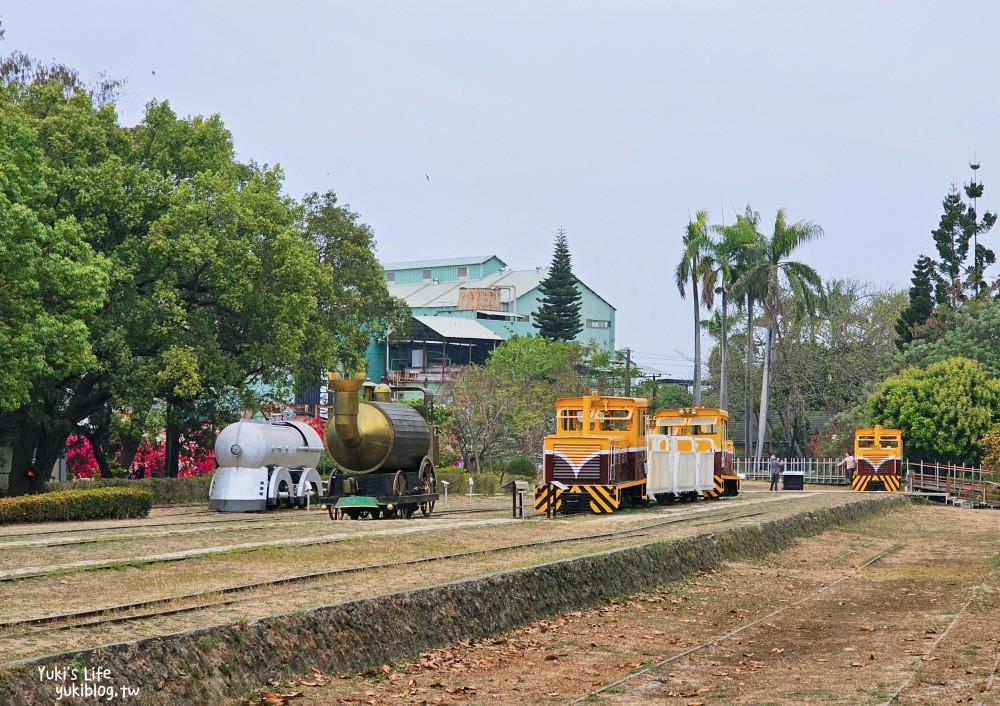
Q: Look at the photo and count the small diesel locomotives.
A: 3